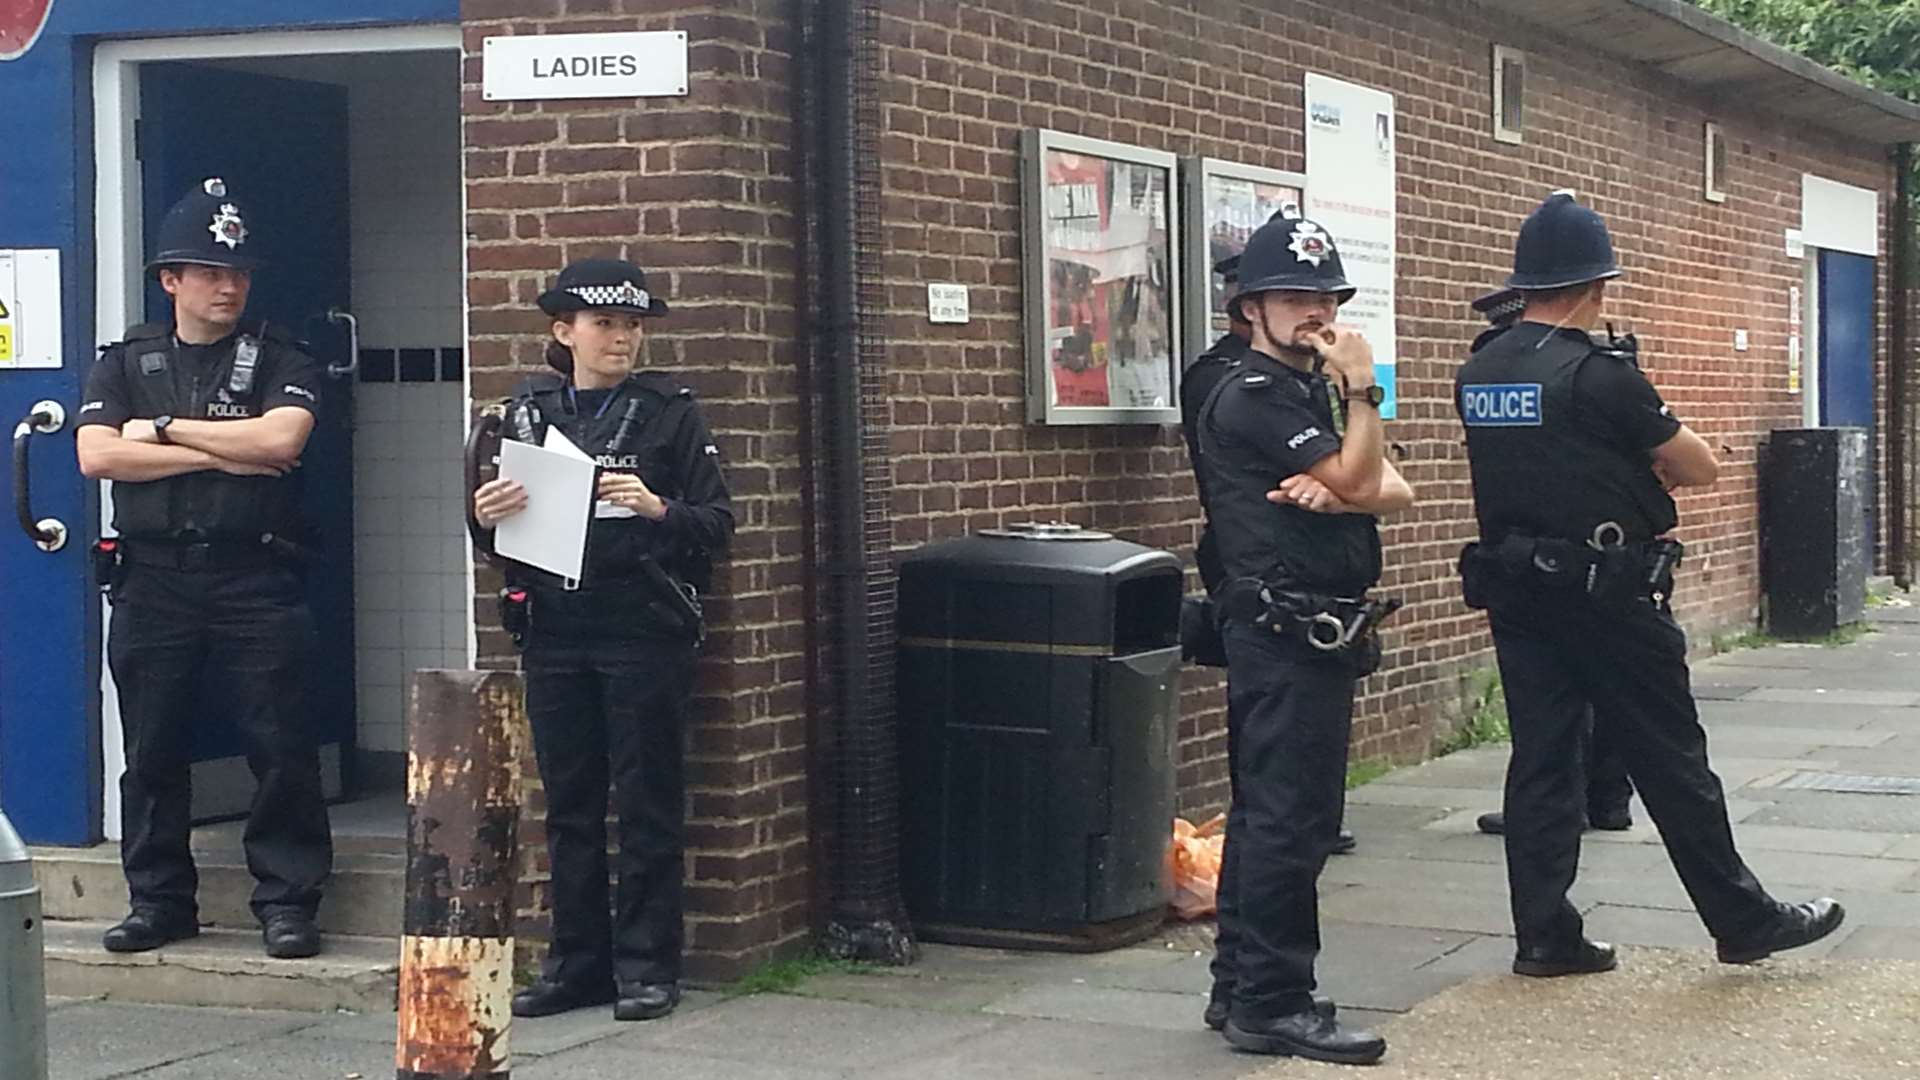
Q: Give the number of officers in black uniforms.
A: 6